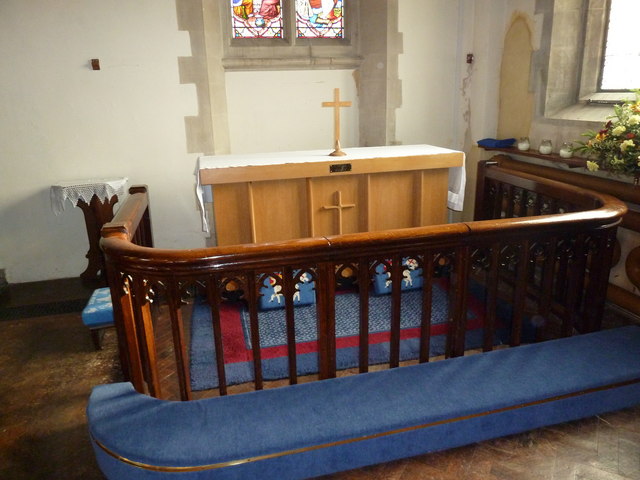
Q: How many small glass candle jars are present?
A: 3